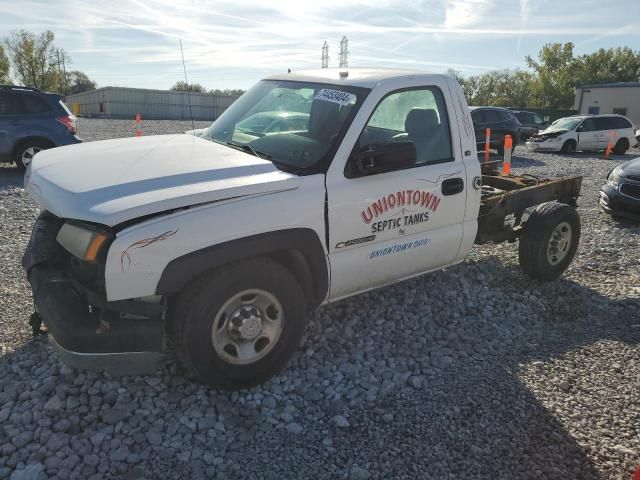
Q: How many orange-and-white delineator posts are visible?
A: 4